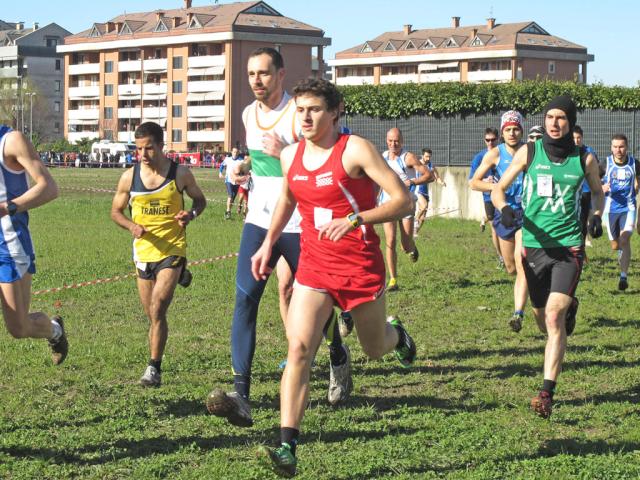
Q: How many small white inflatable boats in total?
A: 0